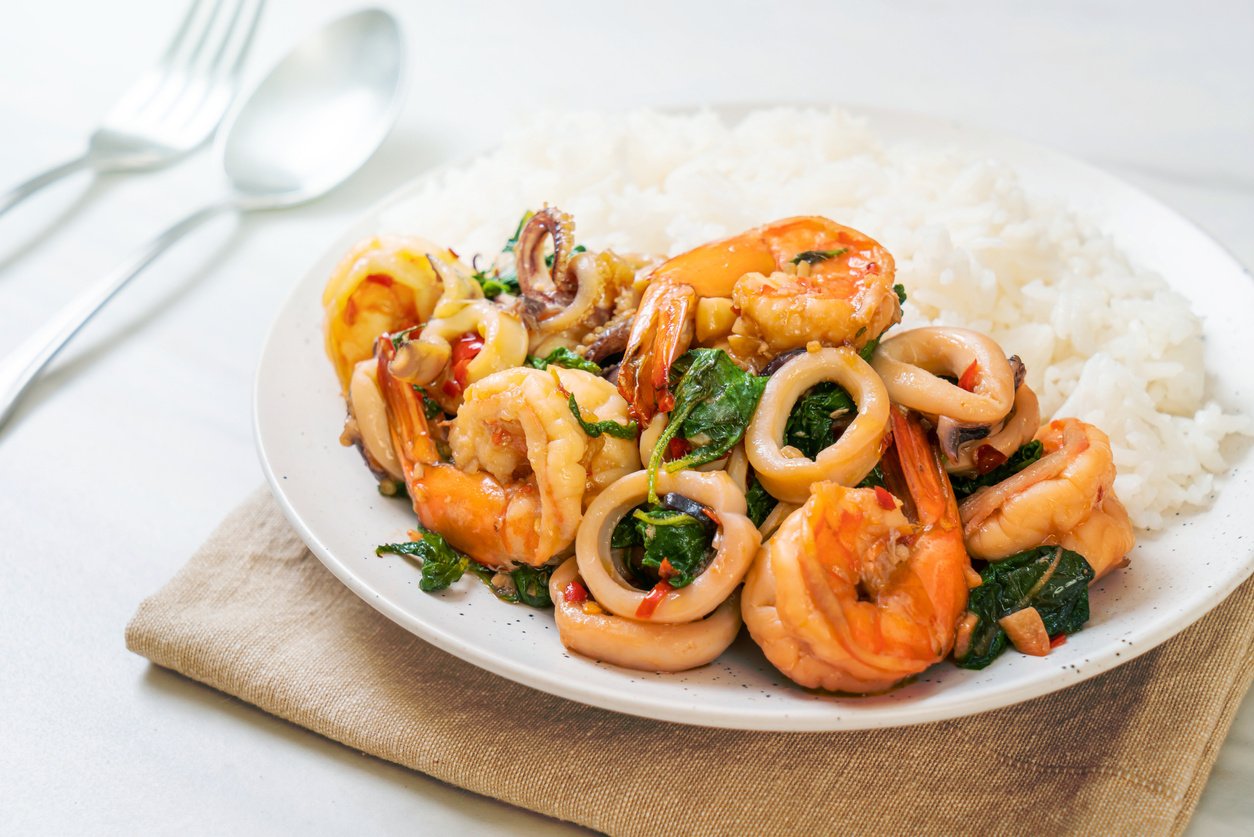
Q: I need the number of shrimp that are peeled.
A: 5